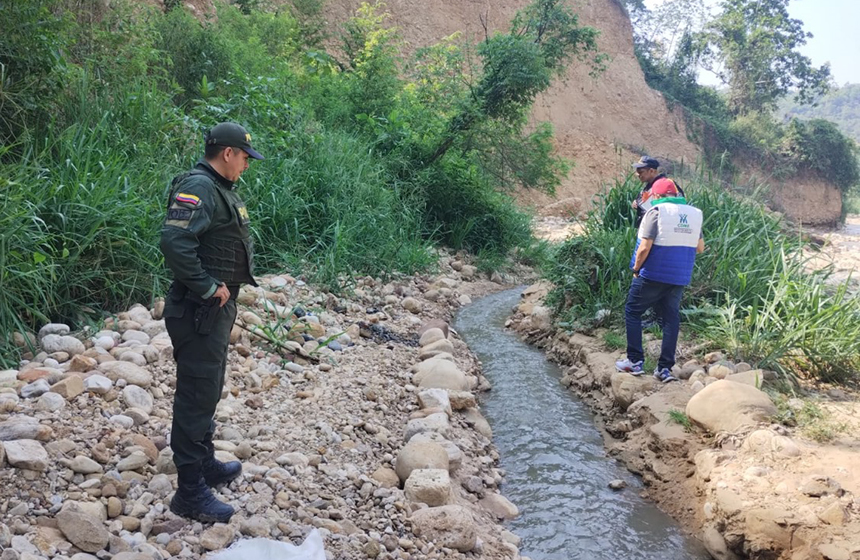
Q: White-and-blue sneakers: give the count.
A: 2